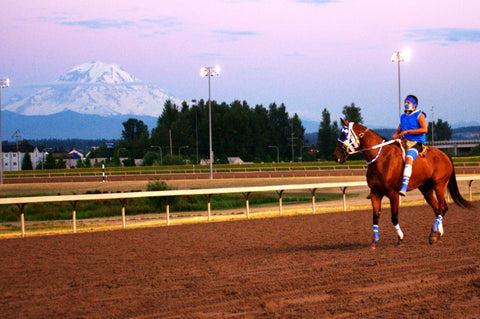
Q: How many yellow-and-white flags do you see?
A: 0